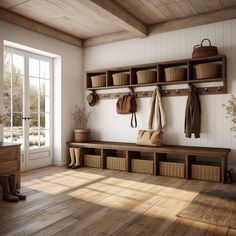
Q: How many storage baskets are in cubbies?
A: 10